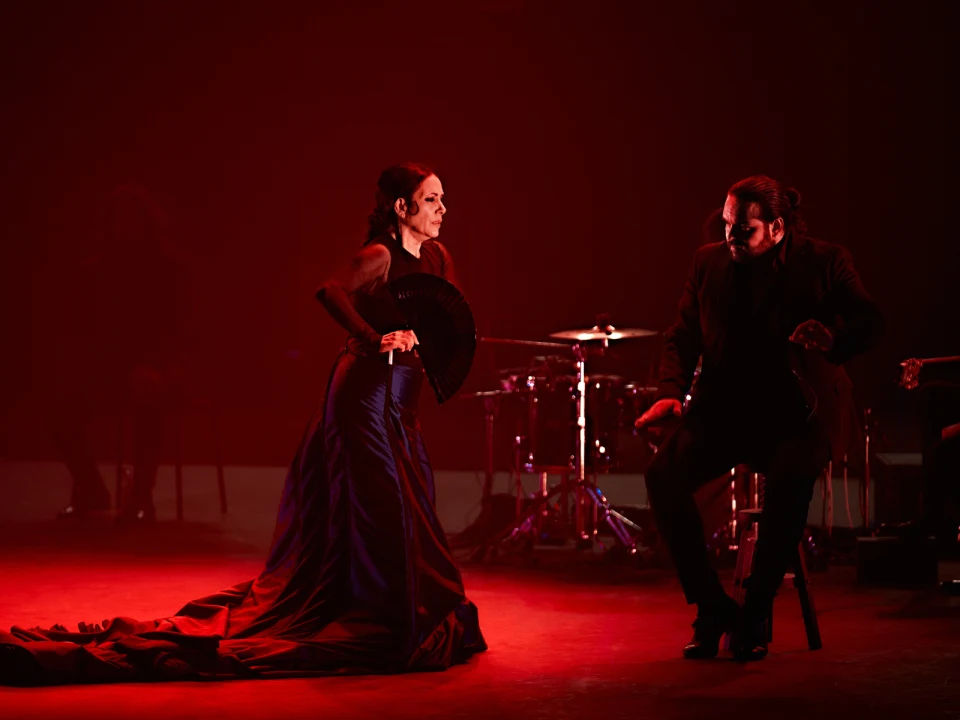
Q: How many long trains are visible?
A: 1